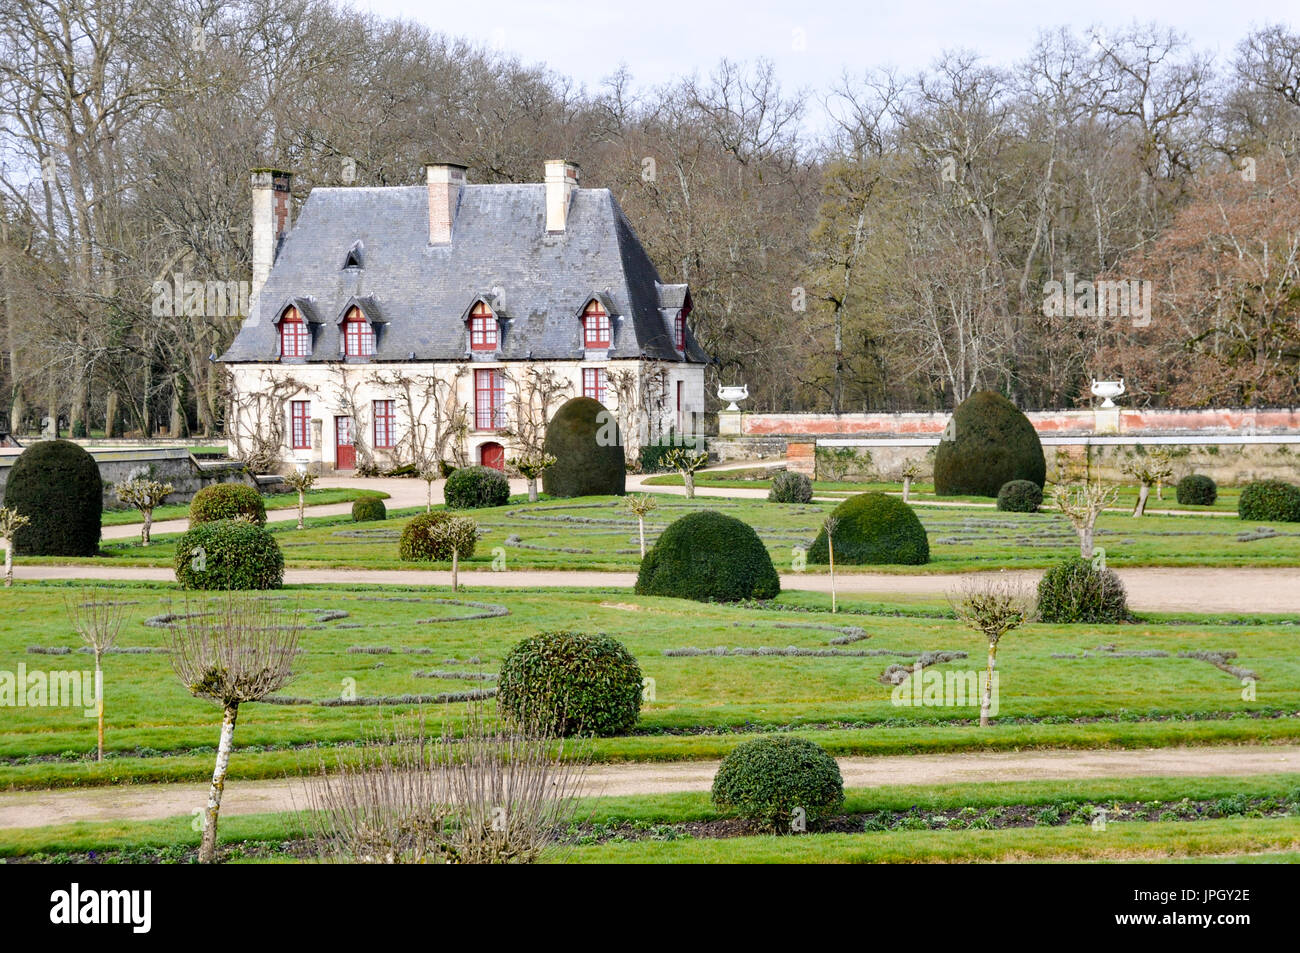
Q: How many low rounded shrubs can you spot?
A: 14